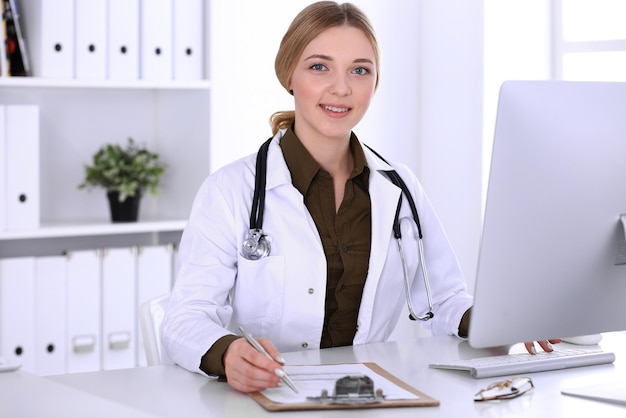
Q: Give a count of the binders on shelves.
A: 12